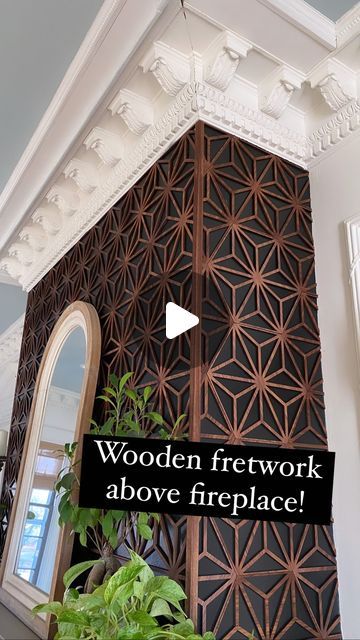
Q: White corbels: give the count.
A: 12